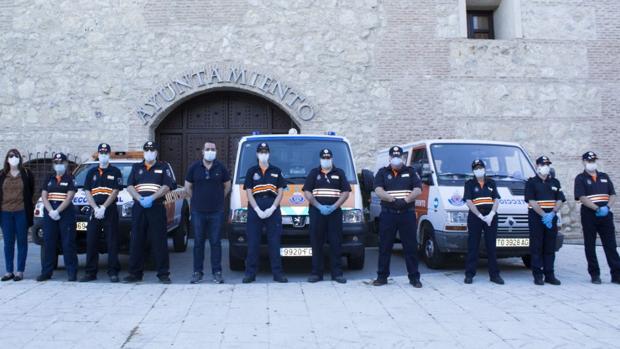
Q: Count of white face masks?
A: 11